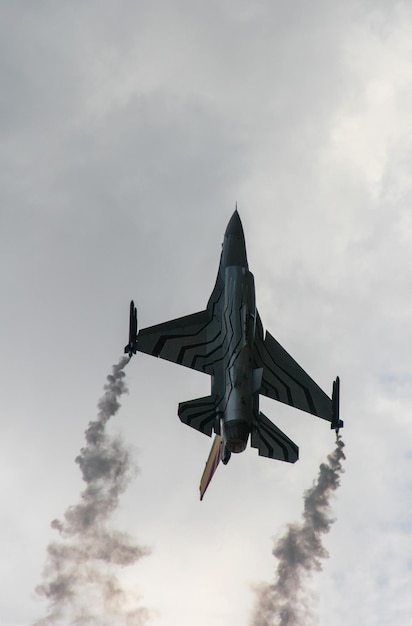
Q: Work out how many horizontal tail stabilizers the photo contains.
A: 2